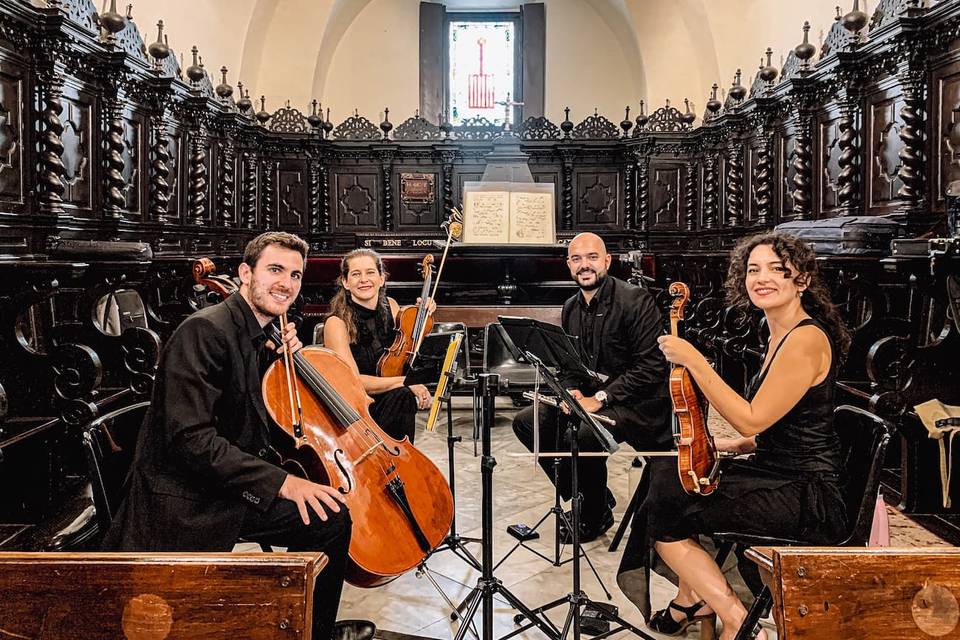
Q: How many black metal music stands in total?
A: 4